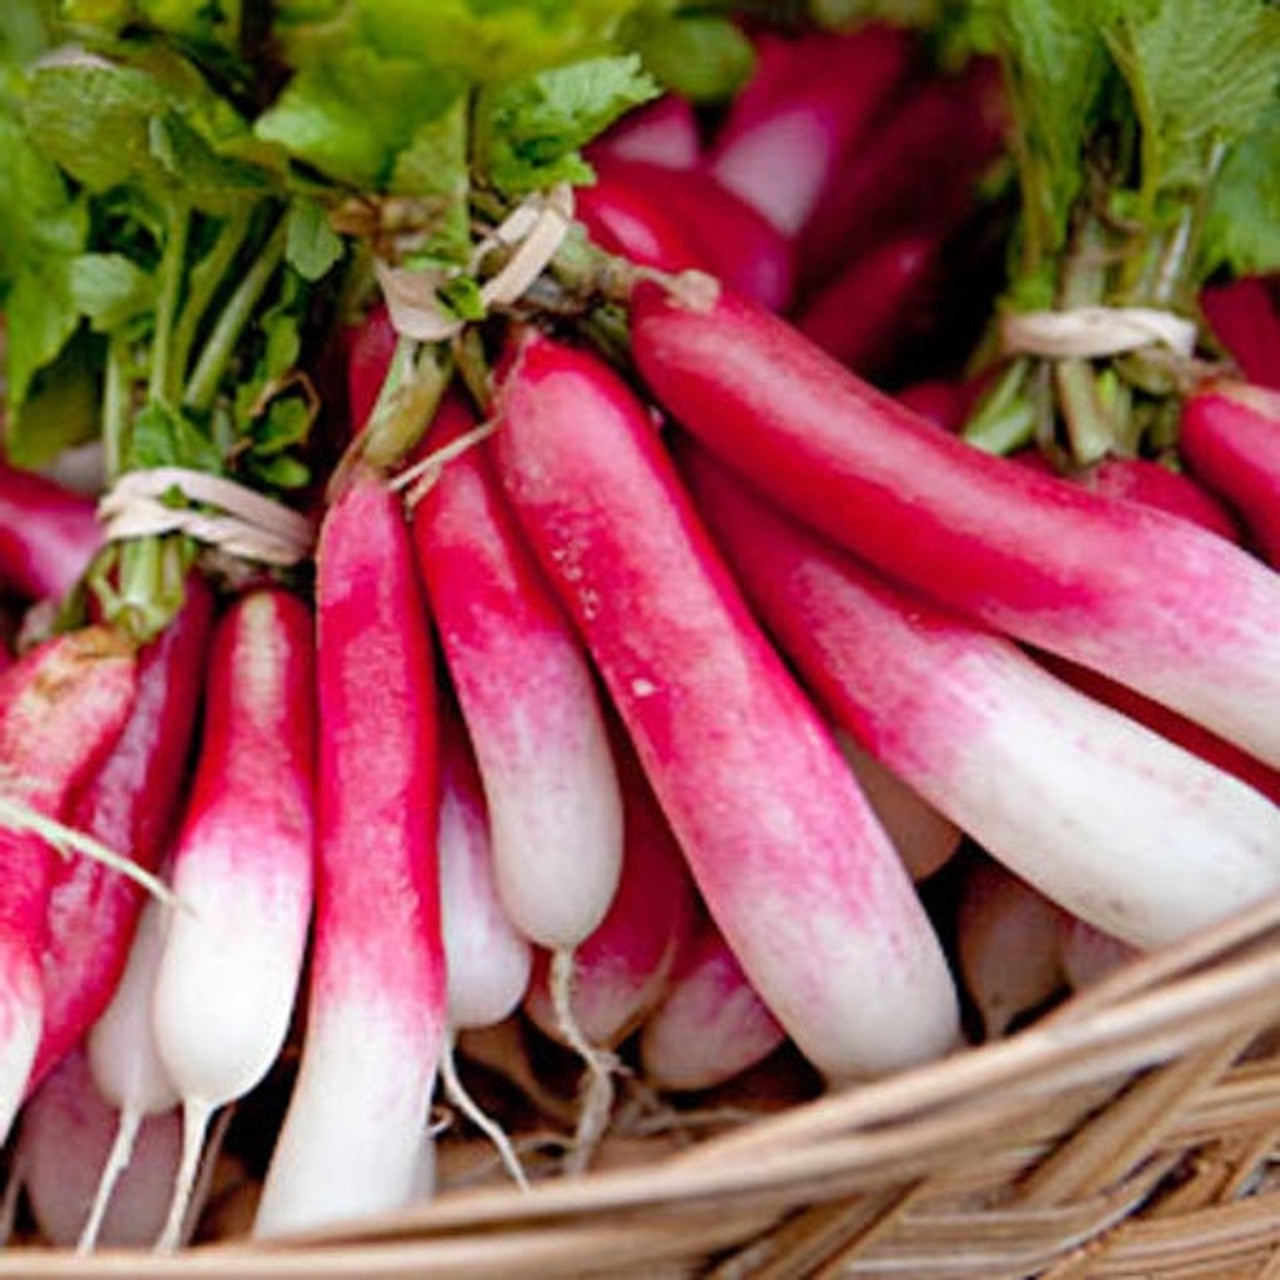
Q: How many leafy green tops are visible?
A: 3